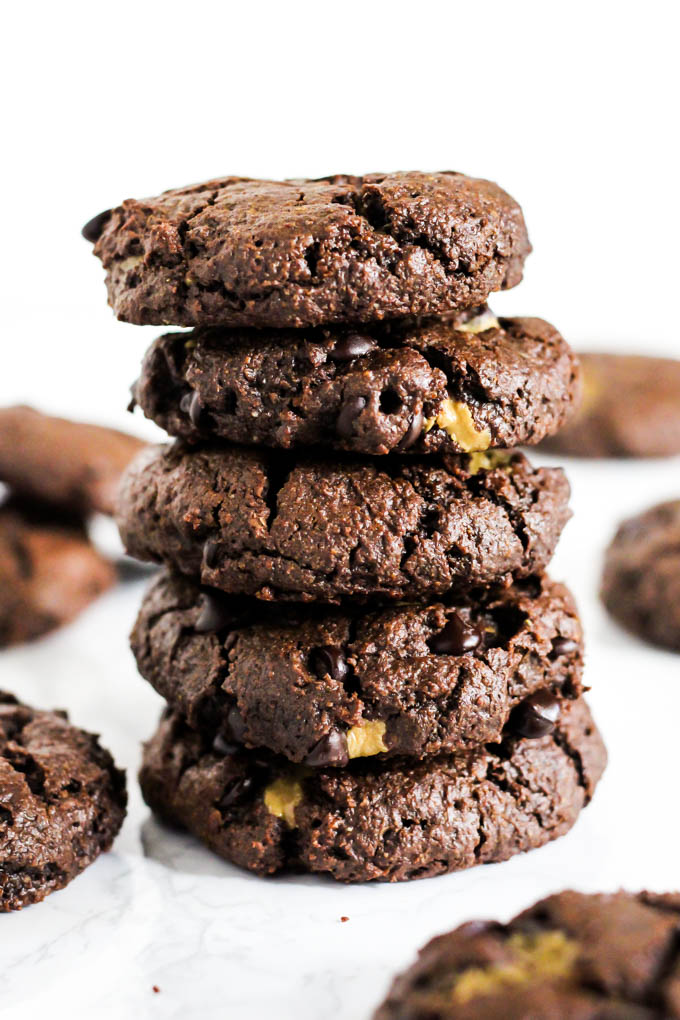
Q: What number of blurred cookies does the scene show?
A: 5